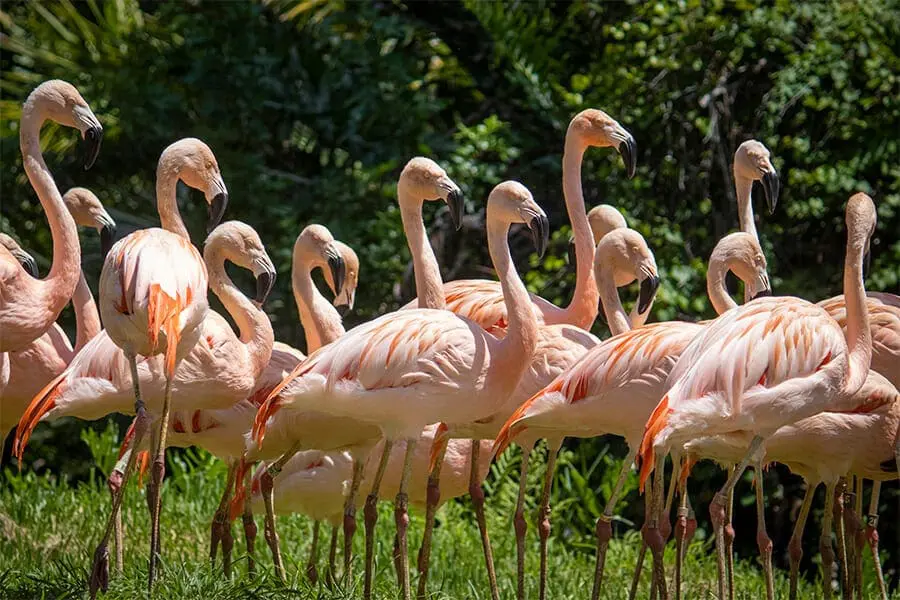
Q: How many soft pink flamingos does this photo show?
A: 15